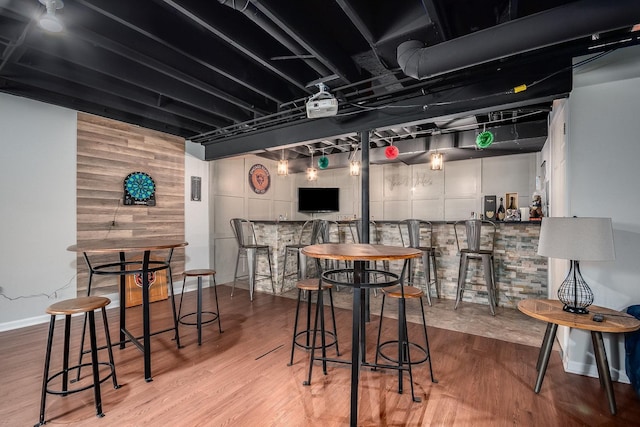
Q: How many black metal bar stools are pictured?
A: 4